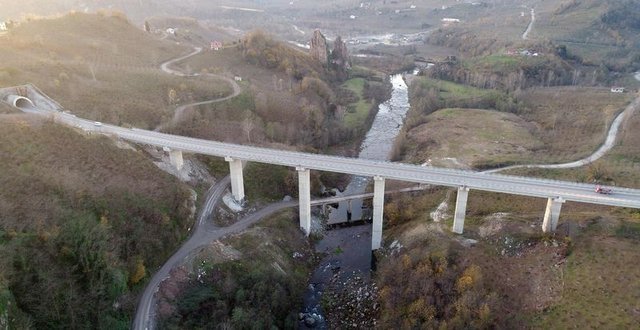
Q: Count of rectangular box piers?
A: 6